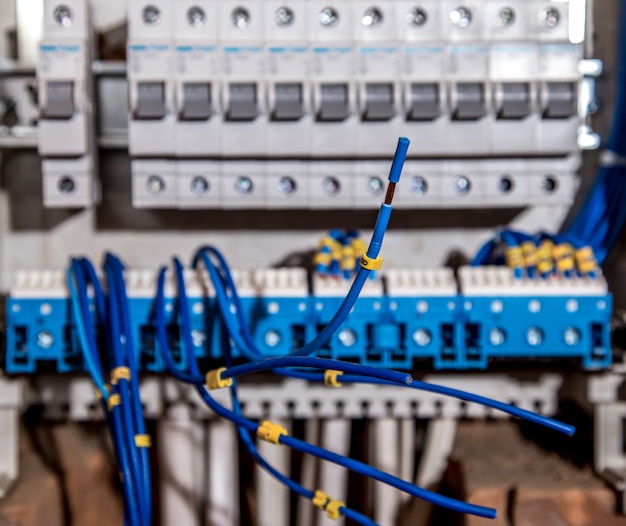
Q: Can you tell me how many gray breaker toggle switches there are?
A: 11